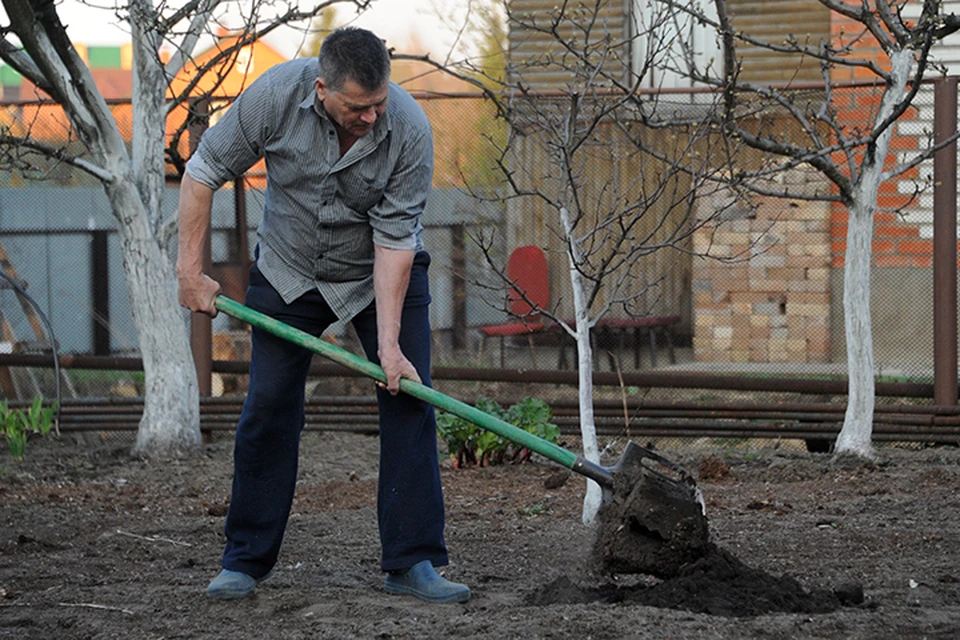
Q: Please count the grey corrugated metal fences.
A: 1